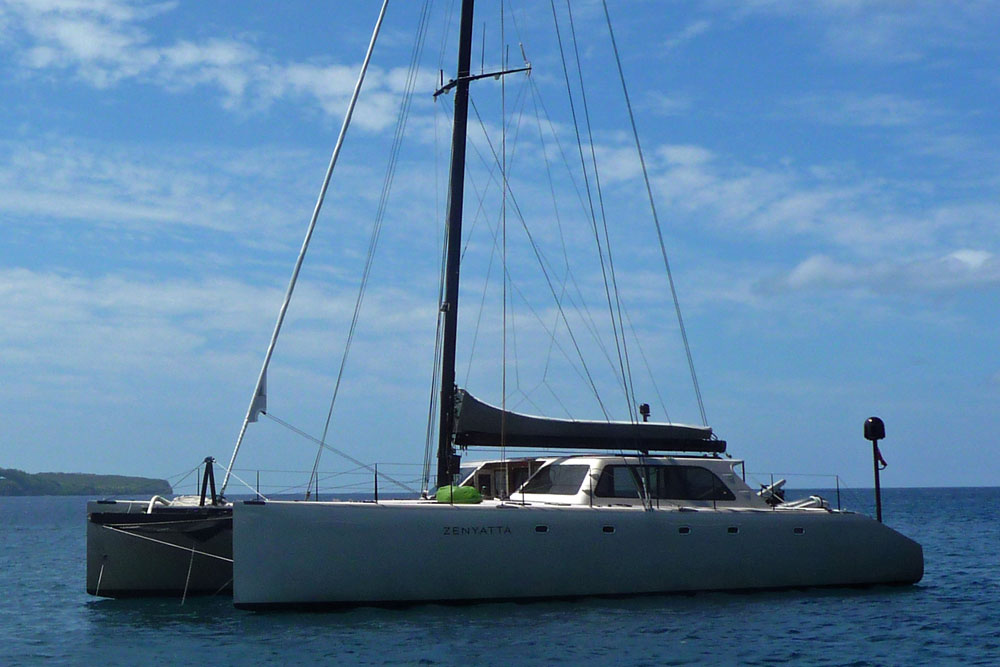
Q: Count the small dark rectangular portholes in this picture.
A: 5